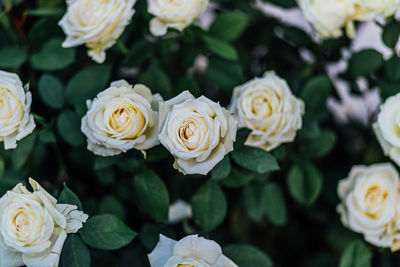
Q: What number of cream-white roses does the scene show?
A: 12